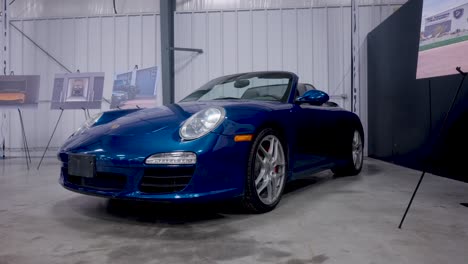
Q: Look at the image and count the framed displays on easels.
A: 4